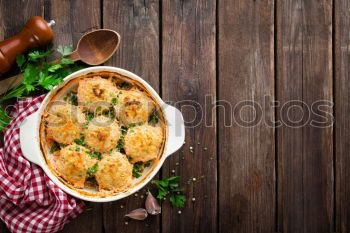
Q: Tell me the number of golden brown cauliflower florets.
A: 7